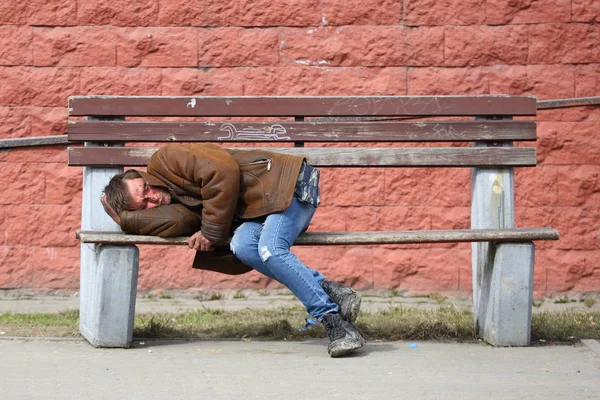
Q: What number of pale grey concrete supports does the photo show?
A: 2